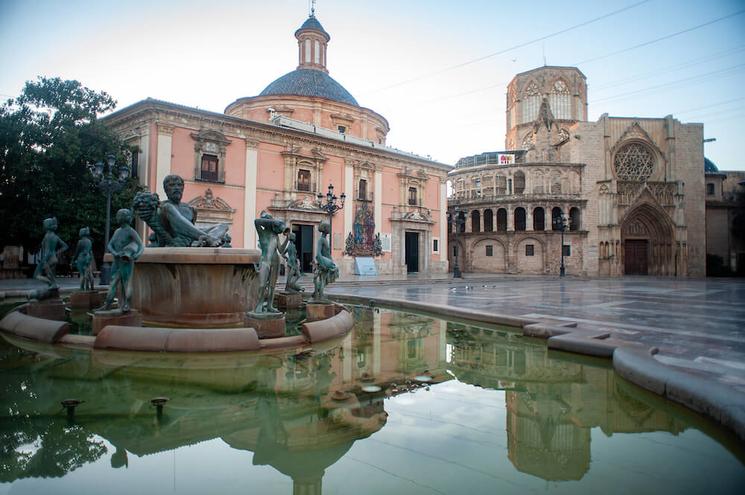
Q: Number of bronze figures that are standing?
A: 6